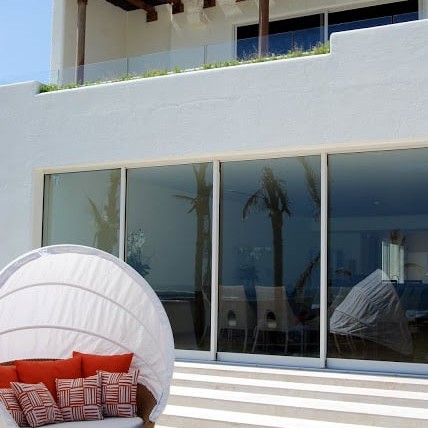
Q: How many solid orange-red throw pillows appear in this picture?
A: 3